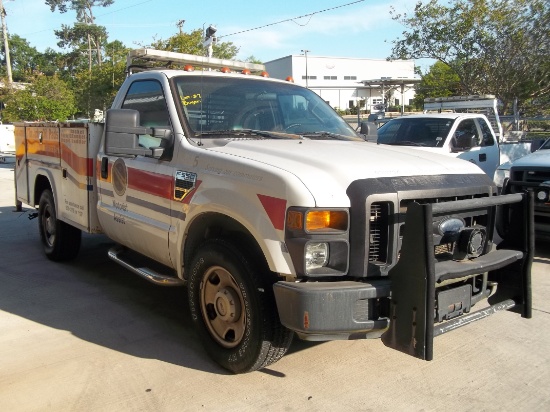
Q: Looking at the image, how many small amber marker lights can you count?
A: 5